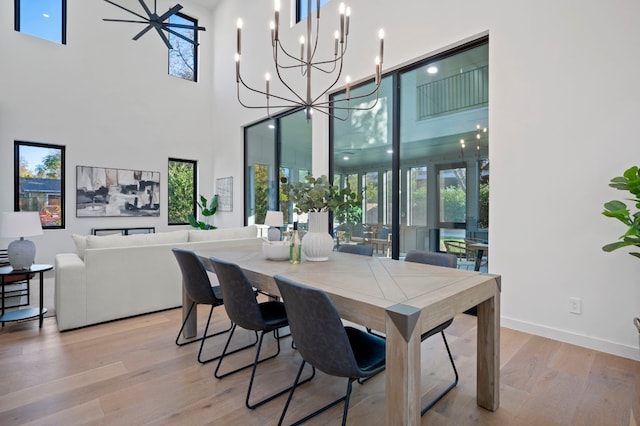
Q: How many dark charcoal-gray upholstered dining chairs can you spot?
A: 5